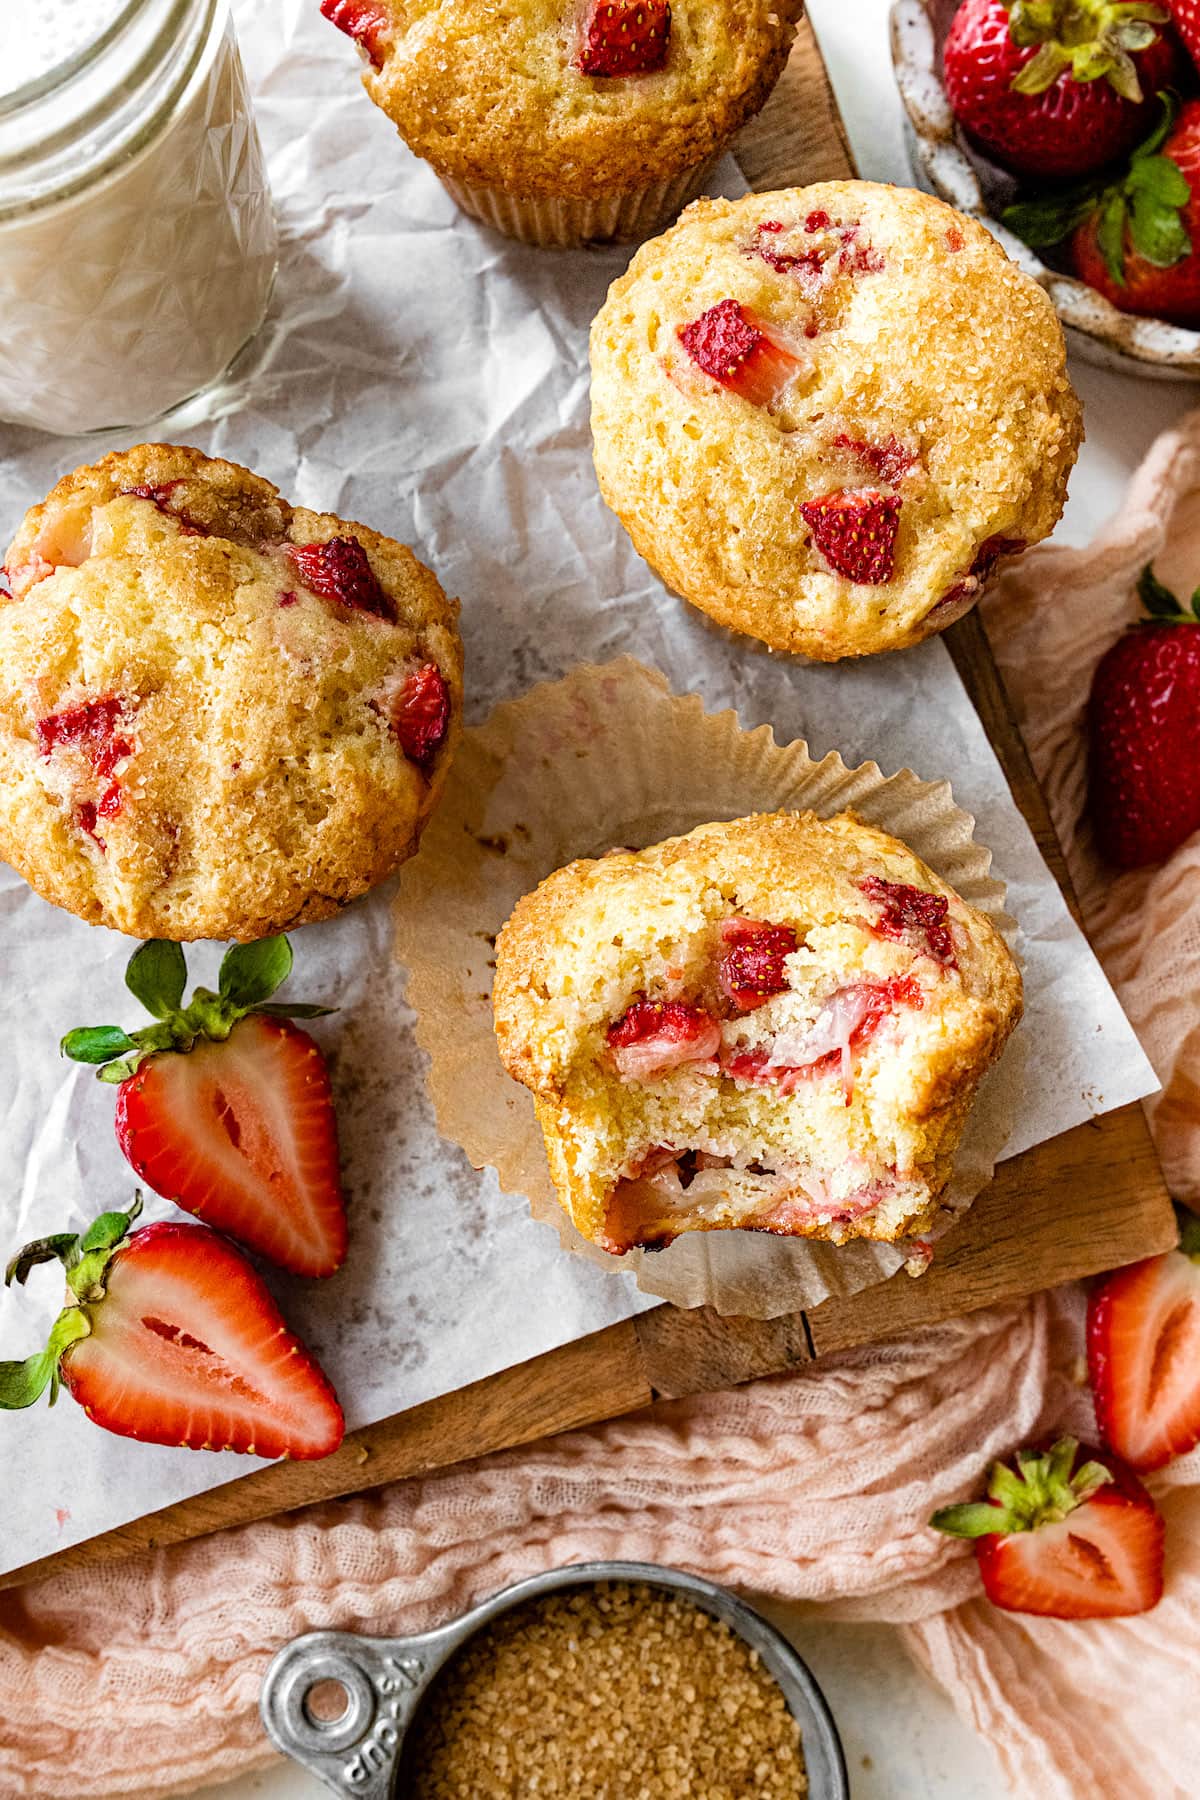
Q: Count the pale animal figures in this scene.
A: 0